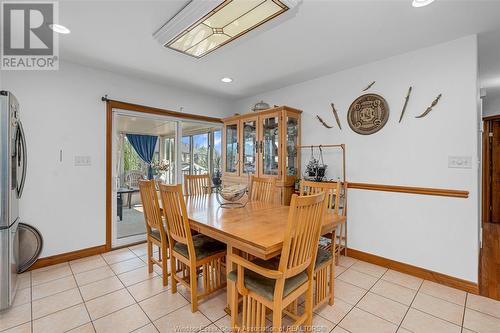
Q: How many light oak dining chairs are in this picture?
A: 6